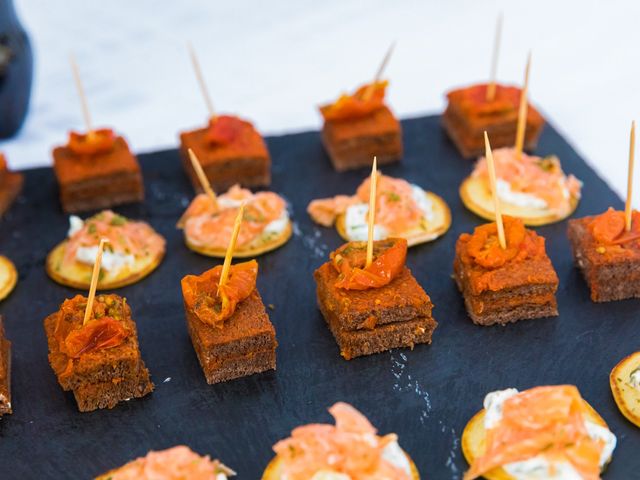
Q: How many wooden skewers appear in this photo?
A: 11